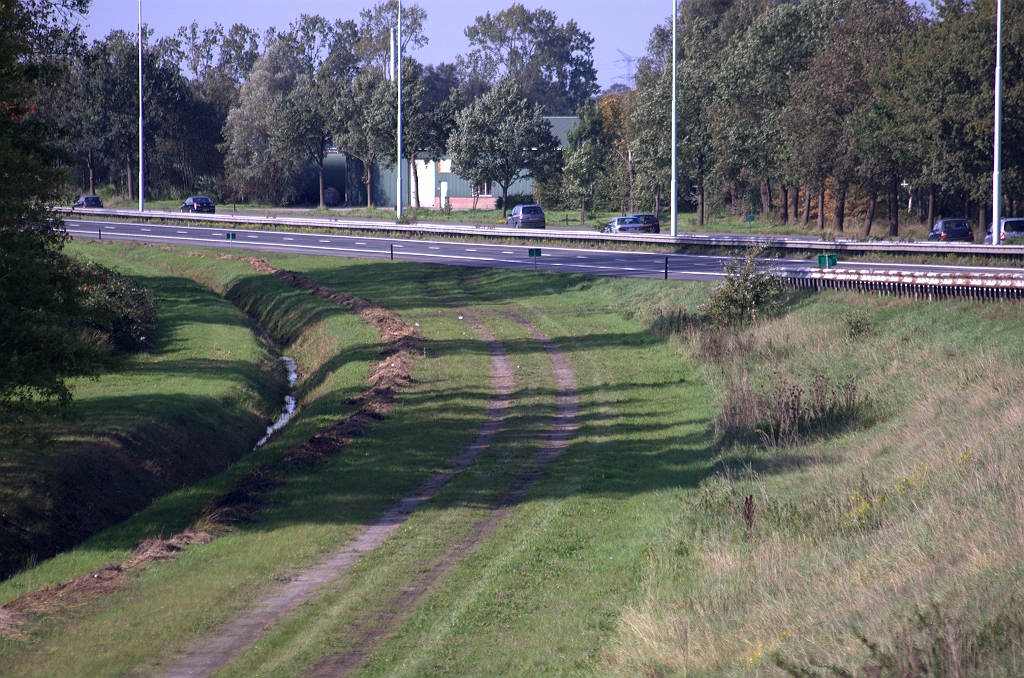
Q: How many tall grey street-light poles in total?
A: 4